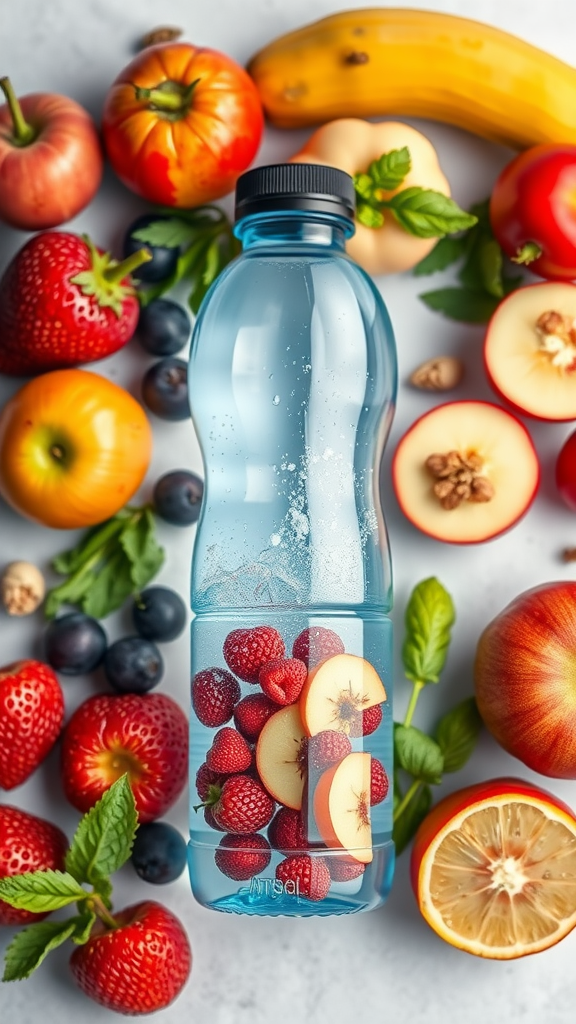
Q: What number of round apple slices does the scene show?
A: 2